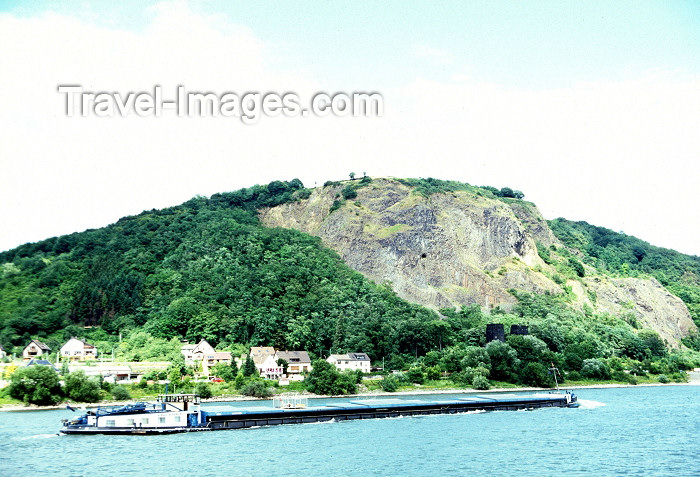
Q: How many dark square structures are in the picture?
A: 2